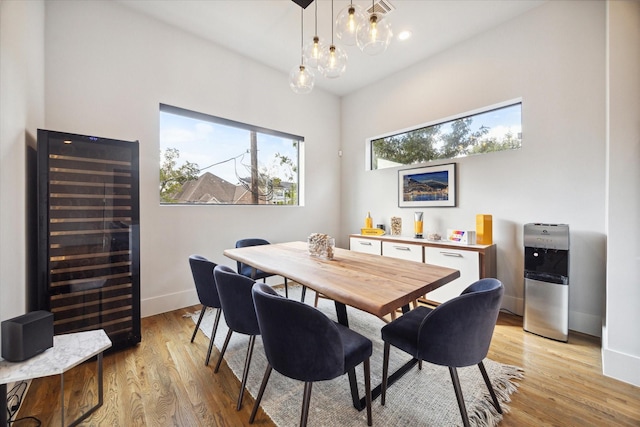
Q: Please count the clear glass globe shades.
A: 5